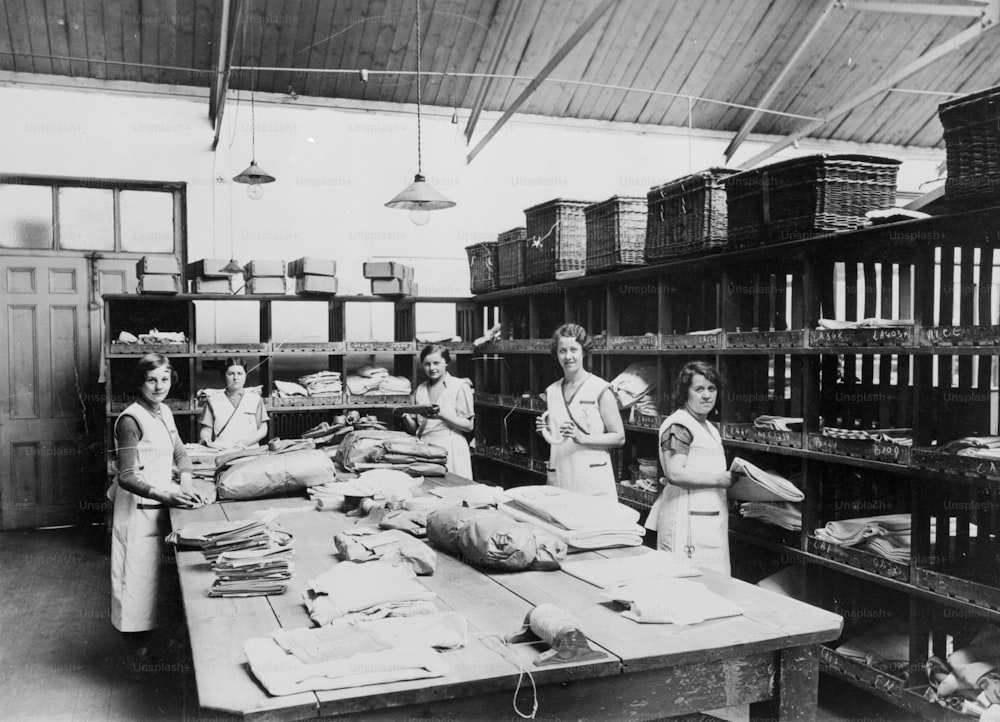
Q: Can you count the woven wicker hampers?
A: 7